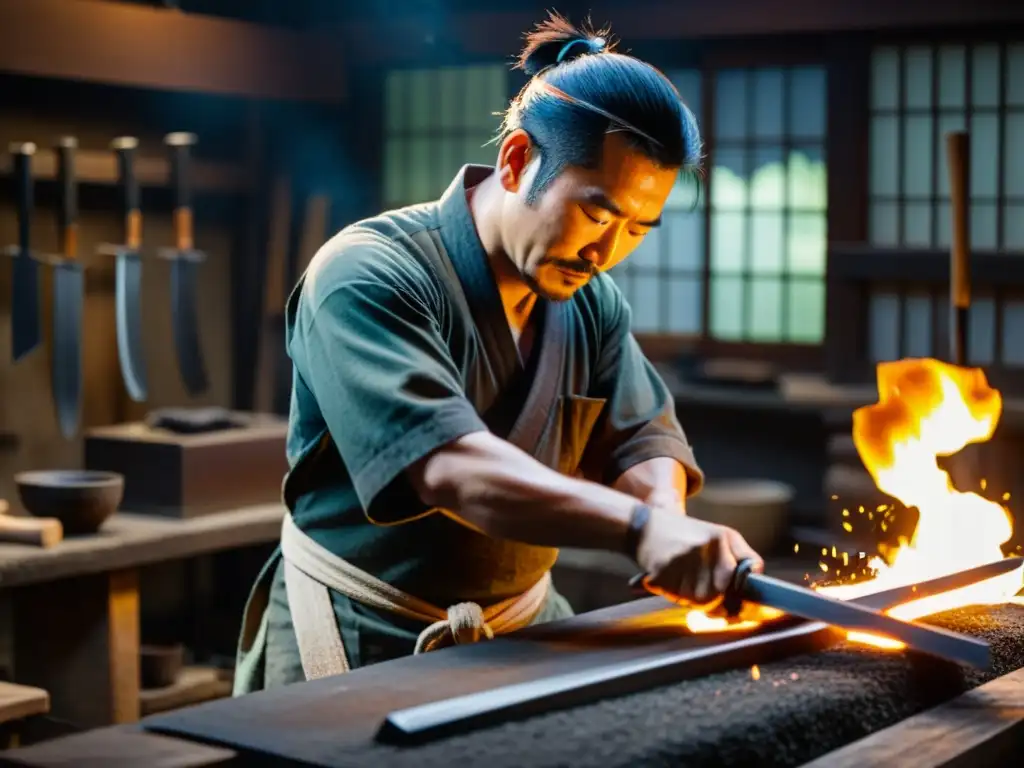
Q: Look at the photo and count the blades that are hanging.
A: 4